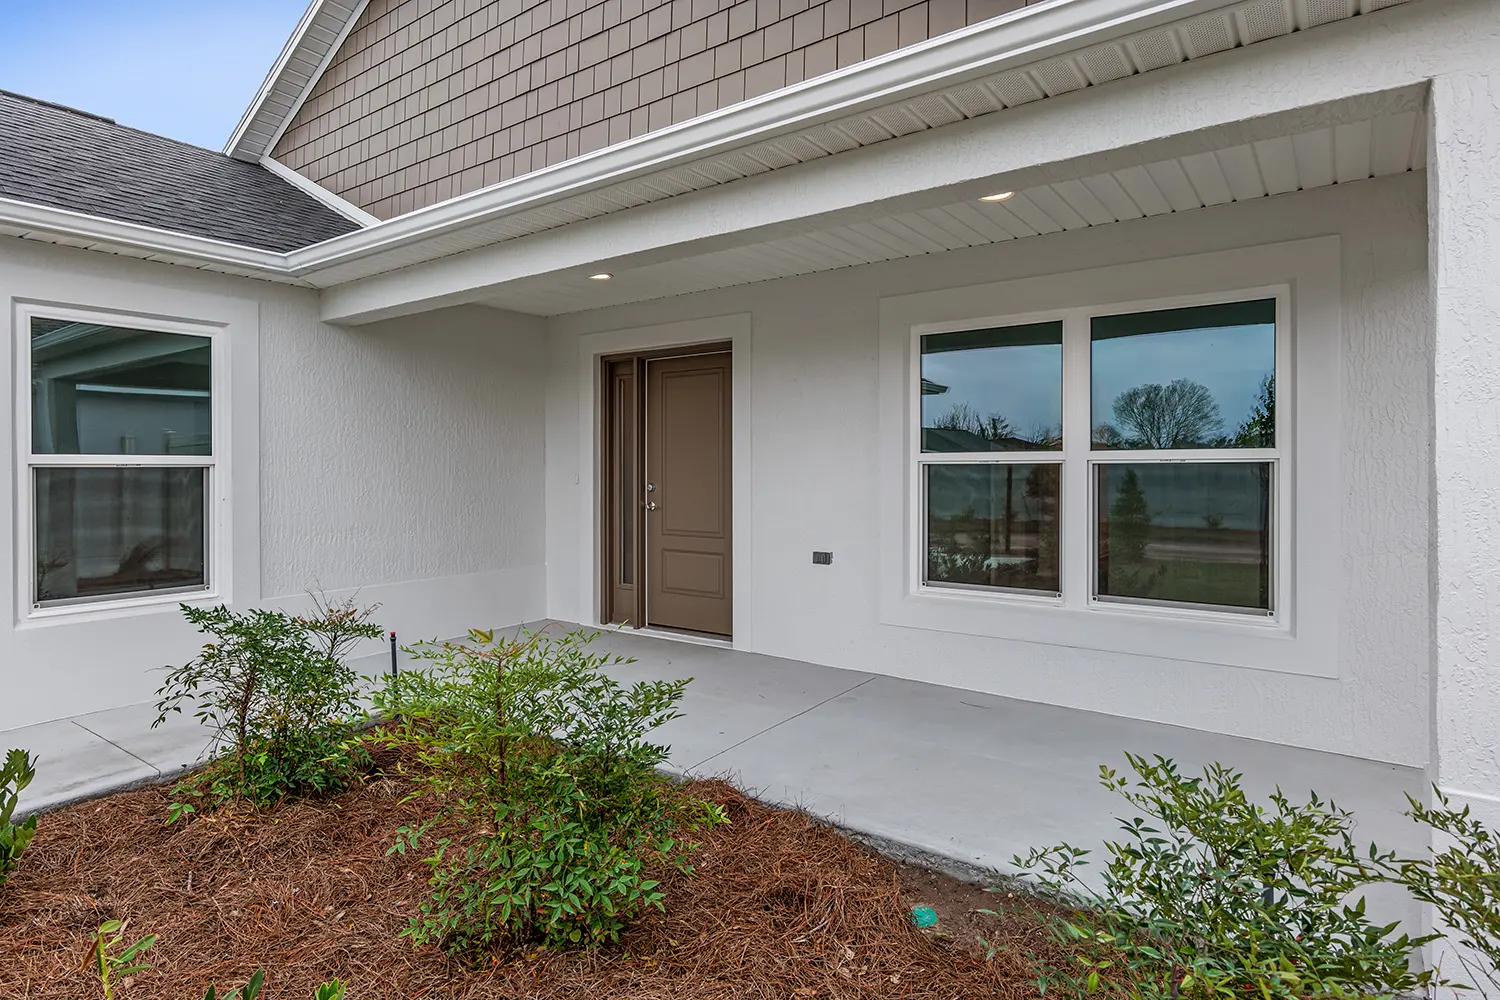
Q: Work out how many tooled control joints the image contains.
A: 2